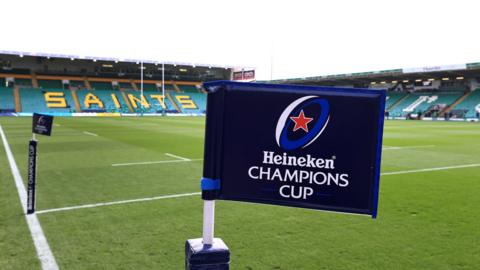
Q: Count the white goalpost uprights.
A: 2